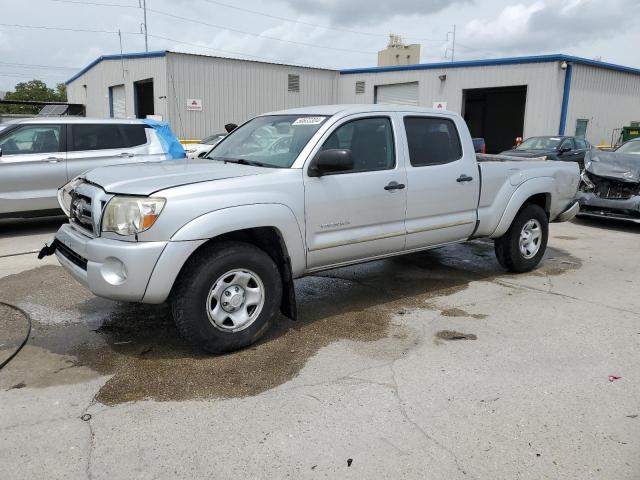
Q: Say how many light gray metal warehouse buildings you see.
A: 2